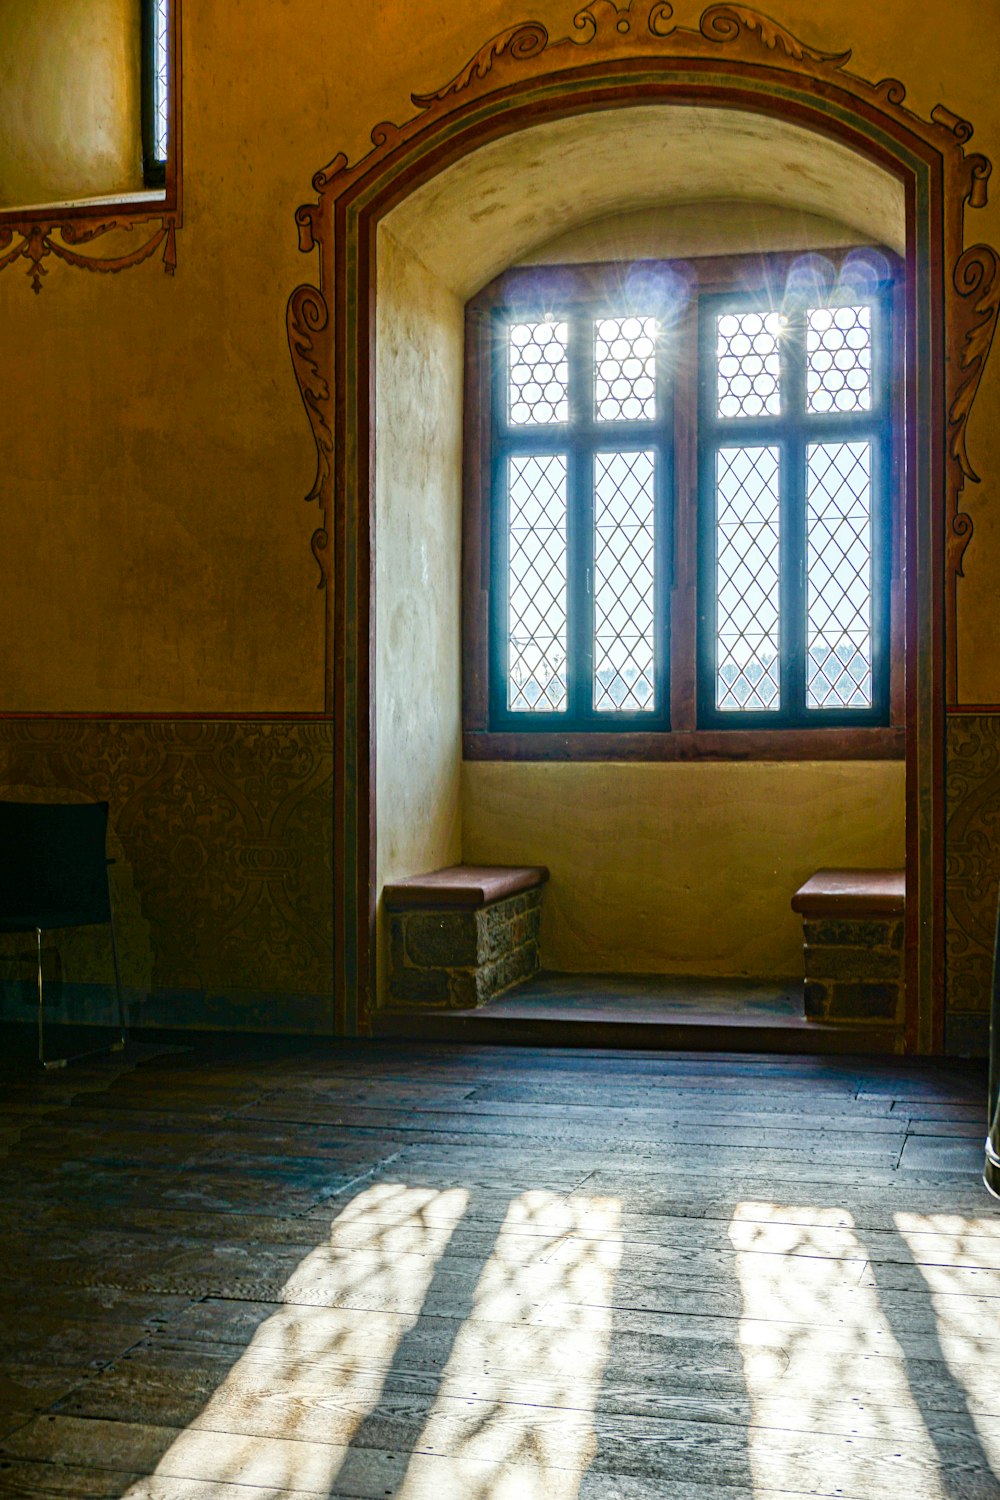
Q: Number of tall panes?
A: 4